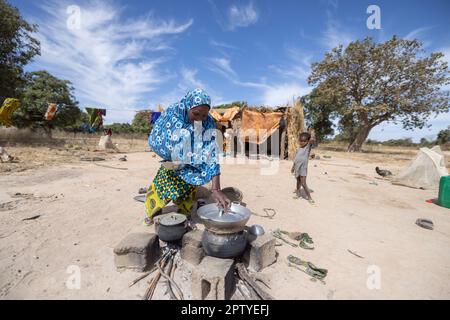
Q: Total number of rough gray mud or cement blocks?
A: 4